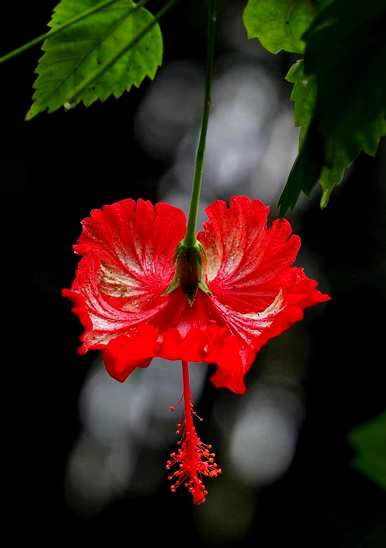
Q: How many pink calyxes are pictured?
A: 0